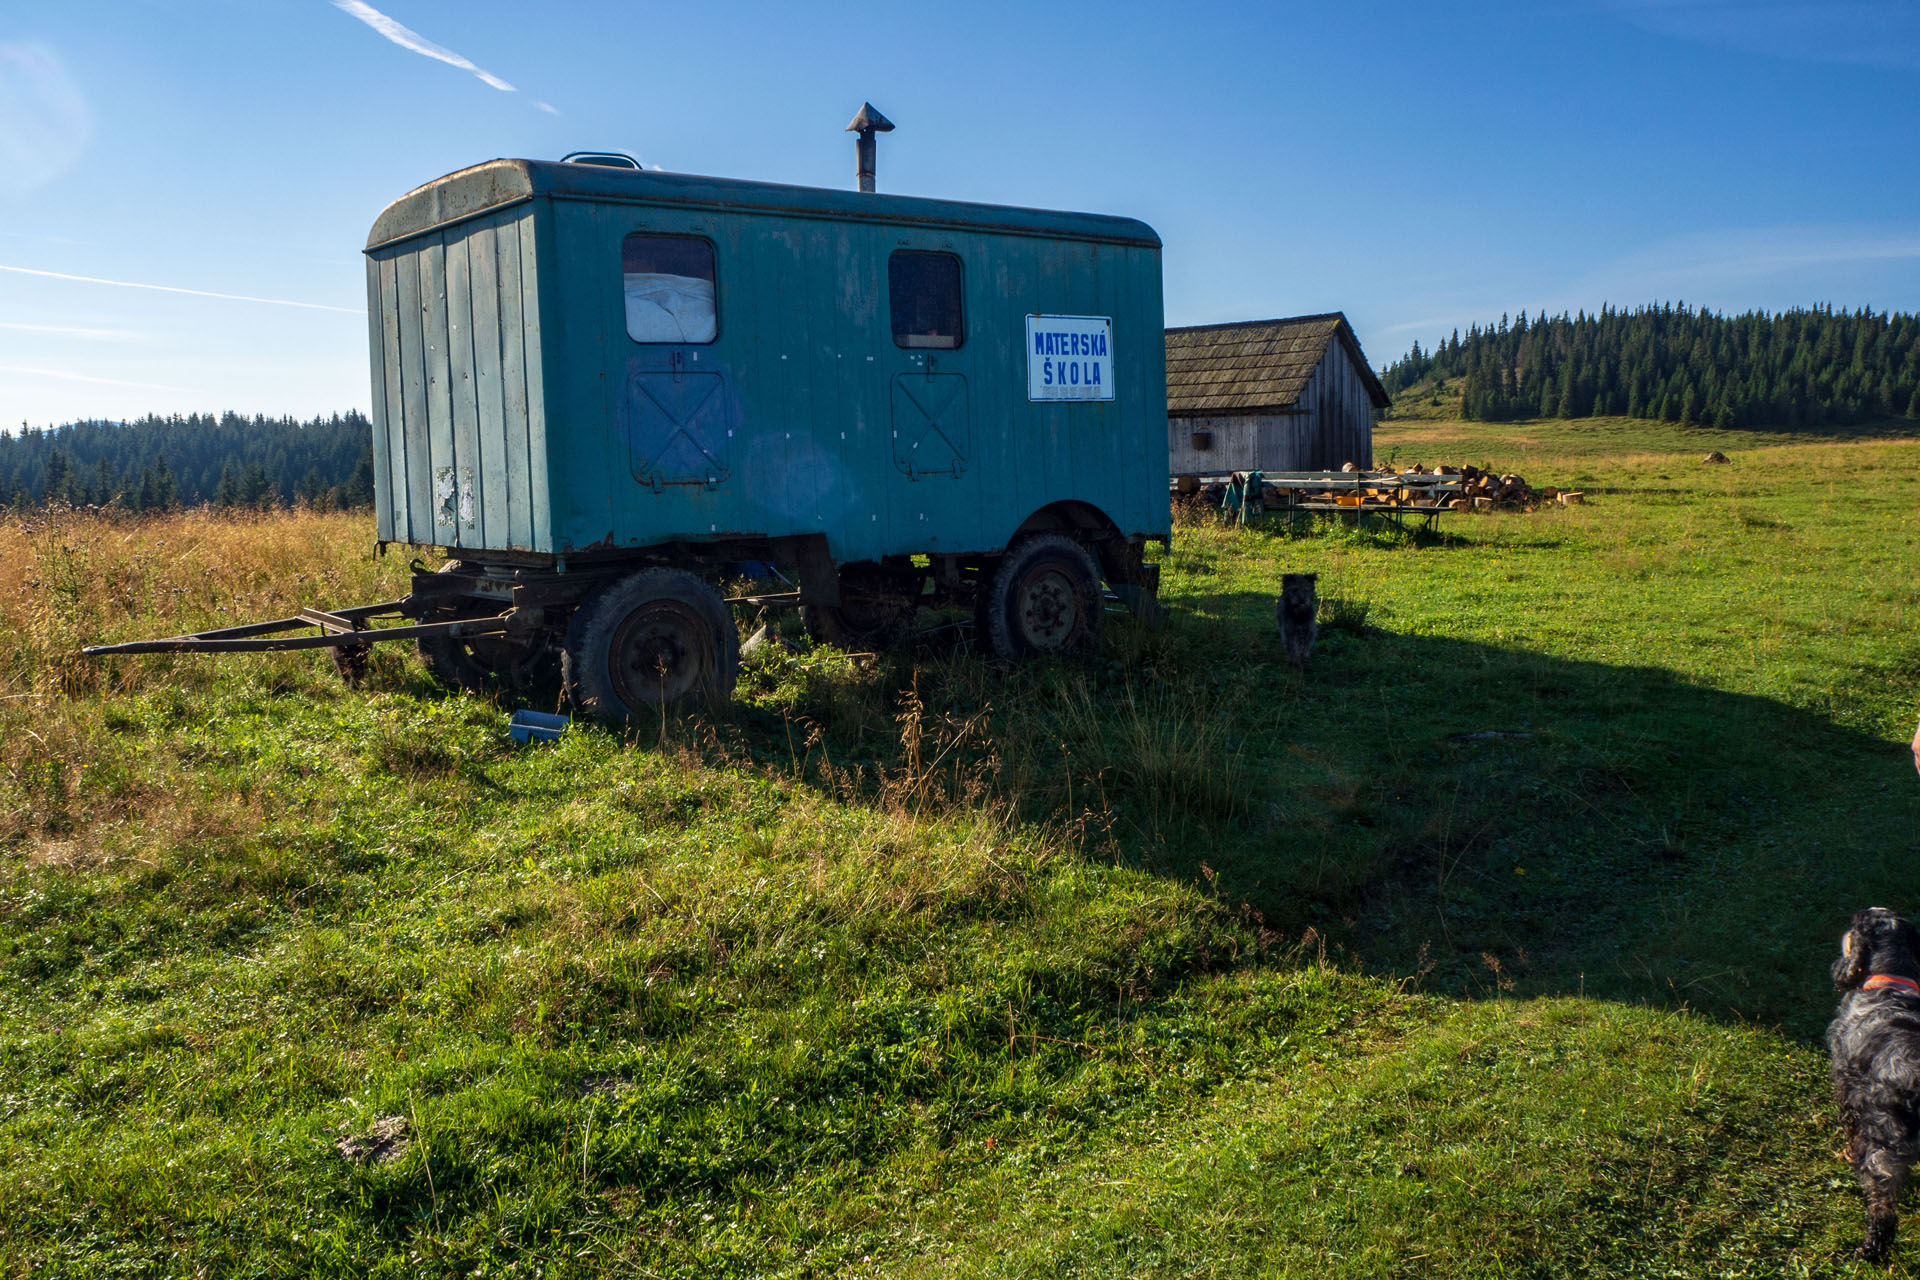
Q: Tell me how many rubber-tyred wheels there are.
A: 4